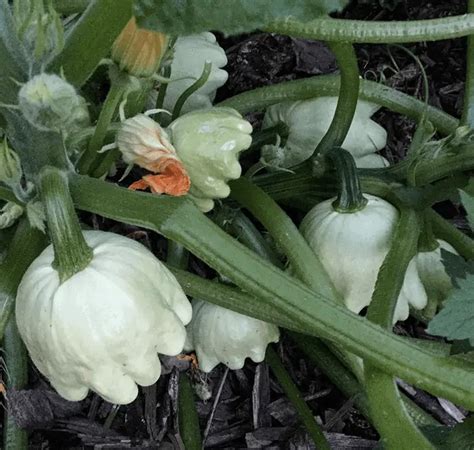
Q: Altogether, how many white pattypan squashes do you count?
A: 7